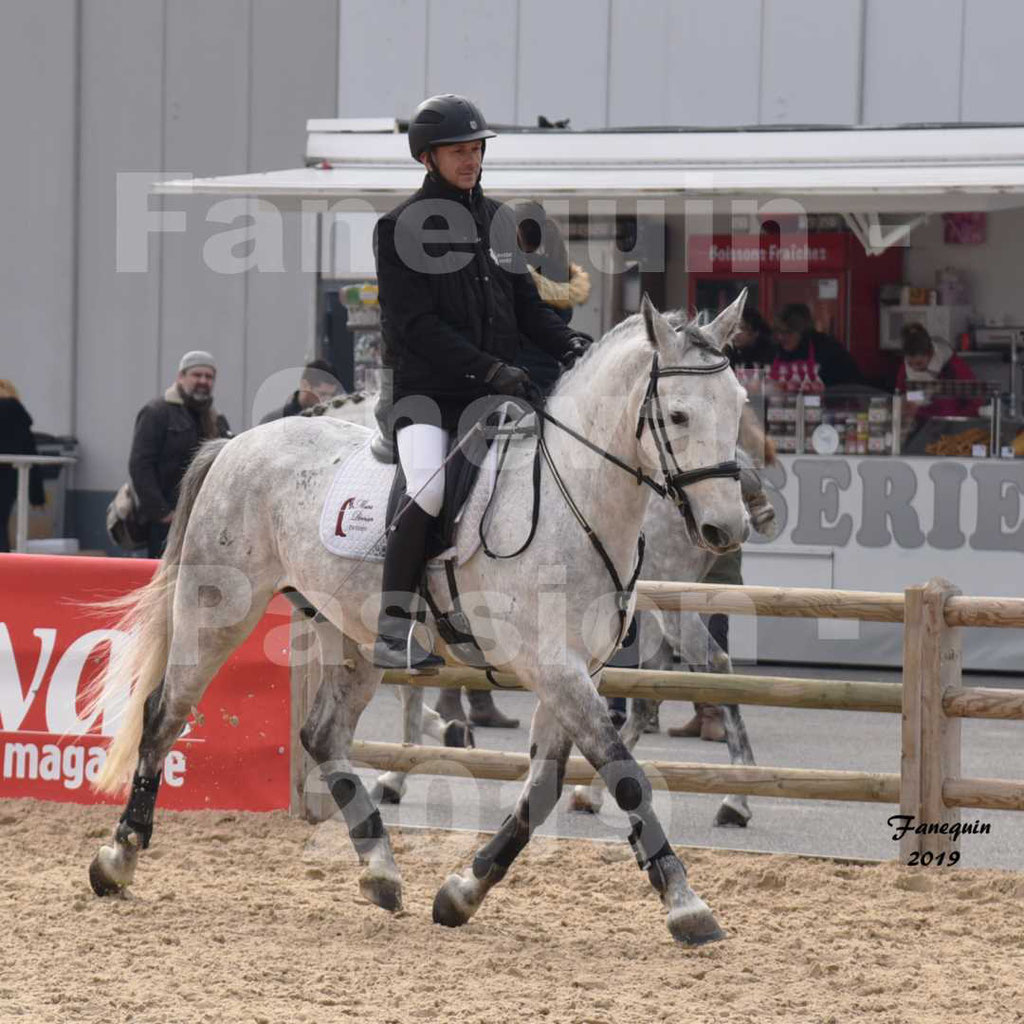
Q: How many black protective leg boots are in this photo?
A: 4